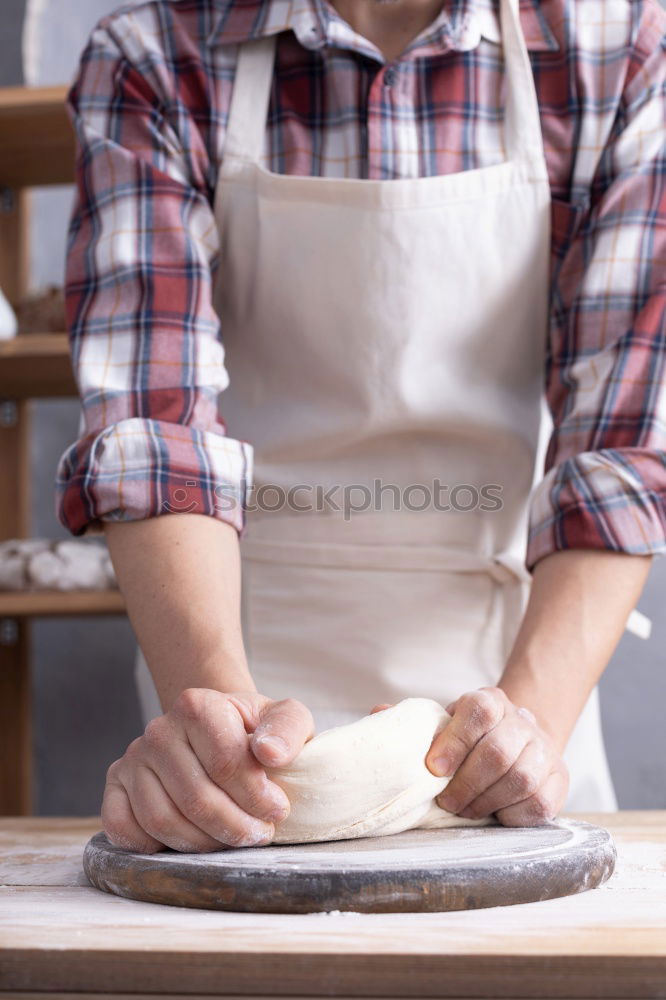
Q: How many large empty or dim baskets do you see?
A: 0